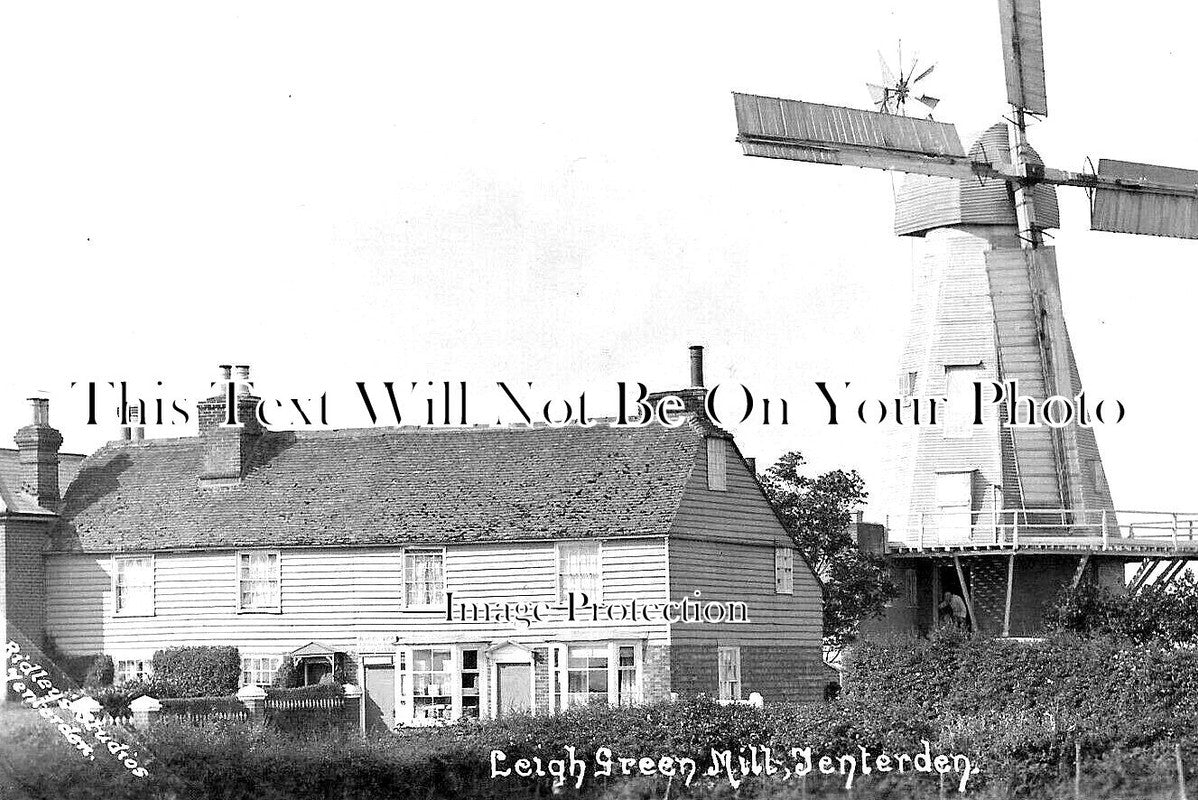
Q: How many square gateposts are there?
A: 4